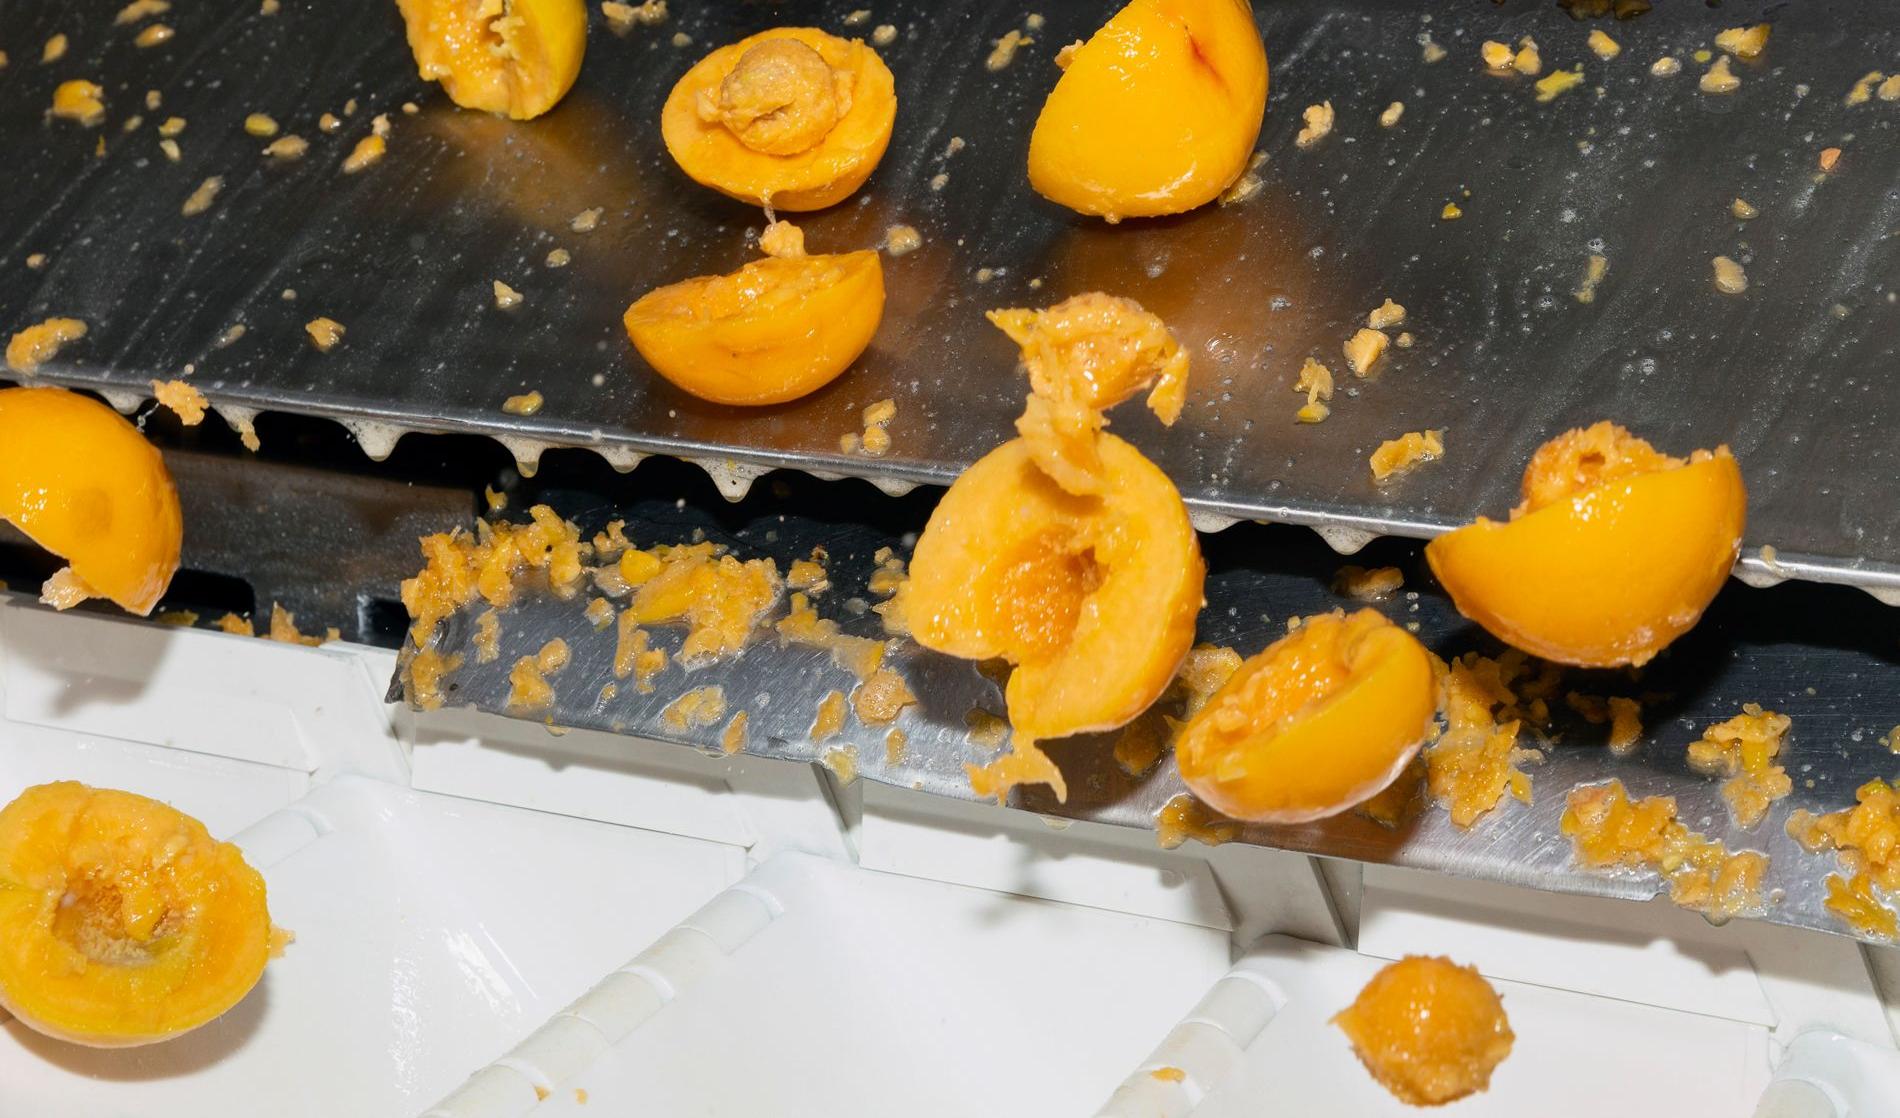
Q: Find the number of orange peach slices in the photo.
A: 9